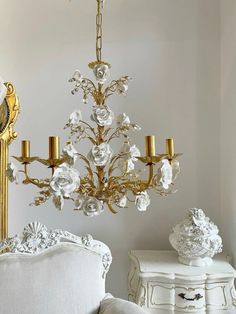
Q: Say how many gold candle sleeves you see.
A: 4